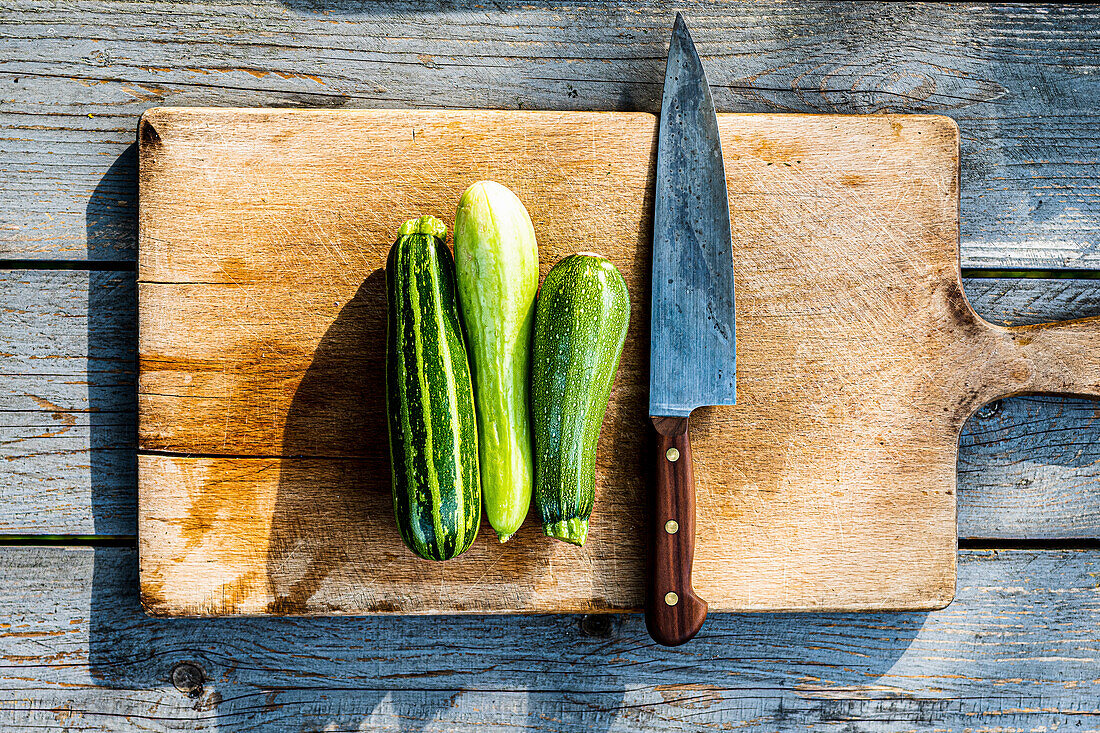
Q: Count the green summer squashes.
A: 3